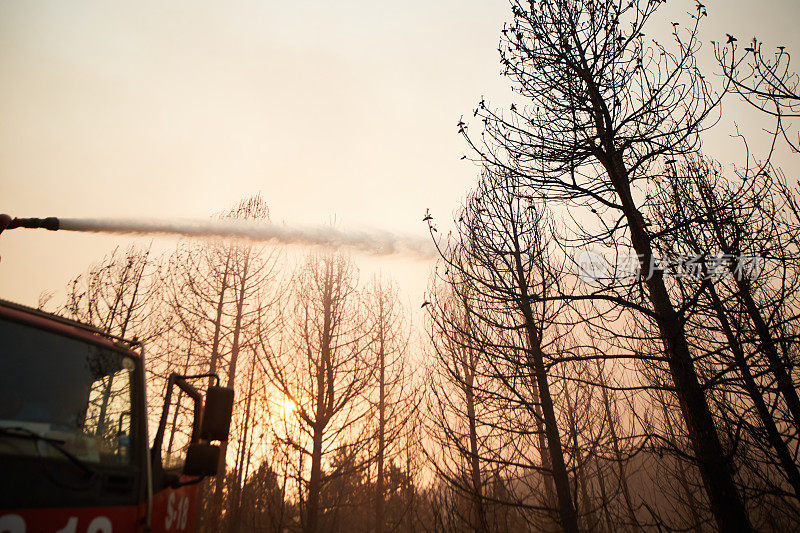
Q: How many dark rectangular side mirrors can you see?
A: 2